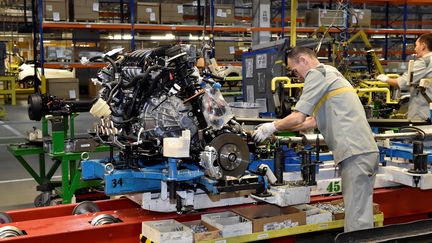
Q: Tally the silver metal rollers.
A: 4